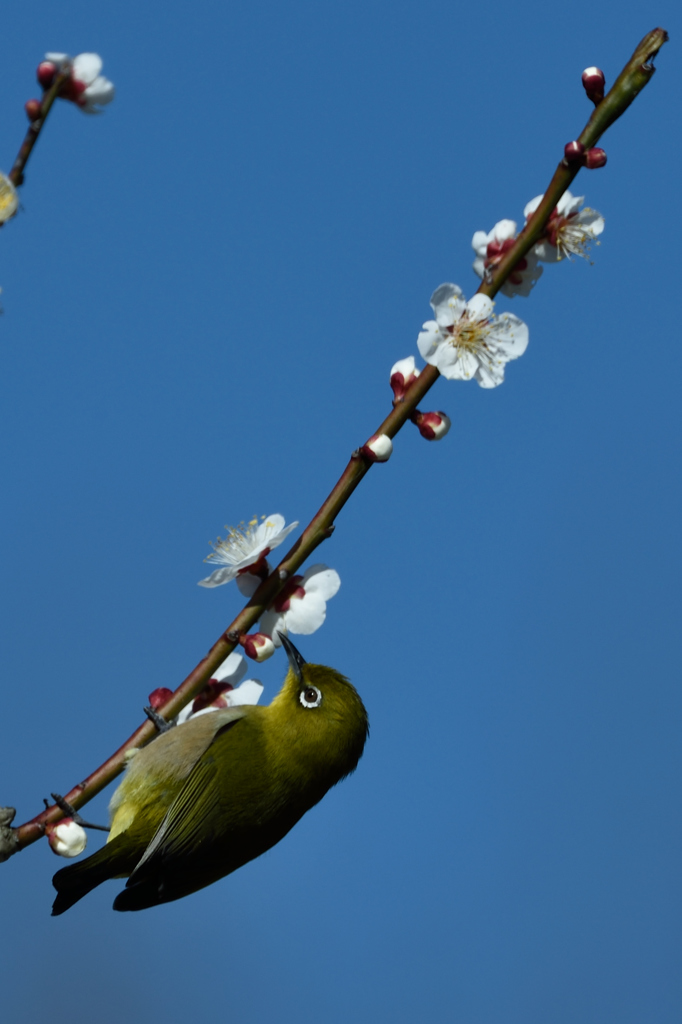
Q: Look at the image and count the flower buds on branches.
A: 11